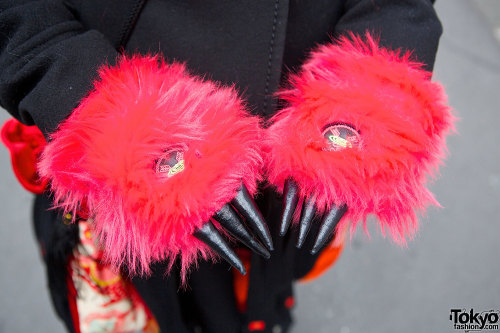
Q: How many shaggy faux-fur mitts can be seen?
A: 2